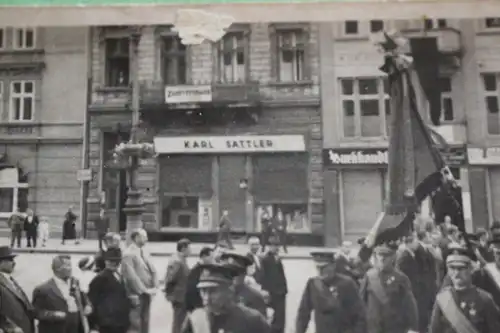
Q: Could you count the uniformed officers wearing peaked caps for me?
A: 5